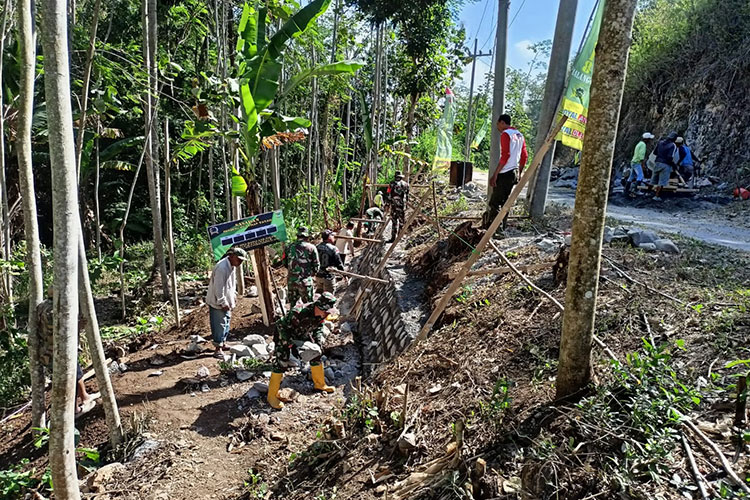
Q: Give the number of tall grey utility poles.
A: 3